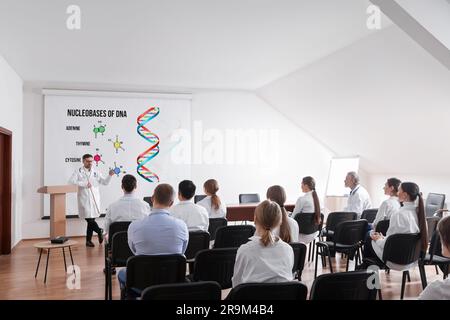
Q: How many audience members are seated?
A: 11